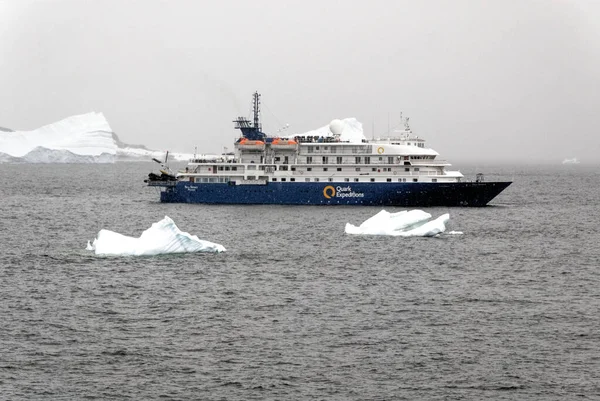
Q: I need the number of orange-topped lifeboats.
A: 2